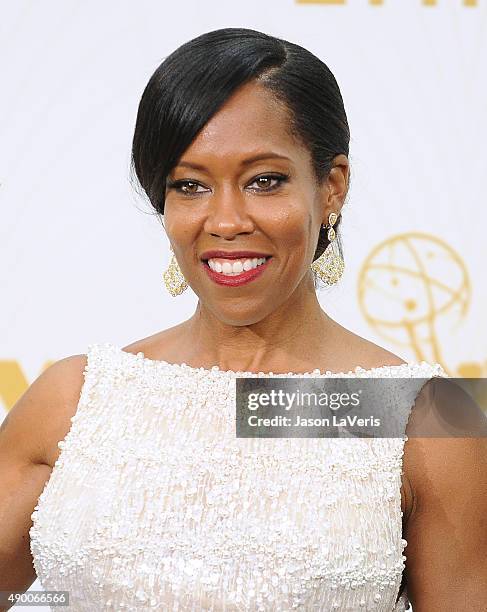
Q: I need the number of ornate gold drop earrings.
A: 2